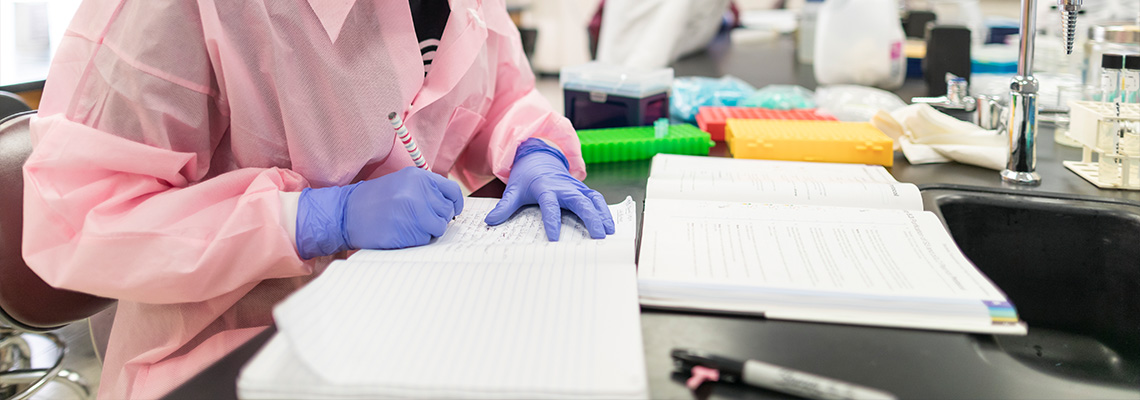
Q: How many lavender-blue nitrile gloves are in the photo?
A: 2